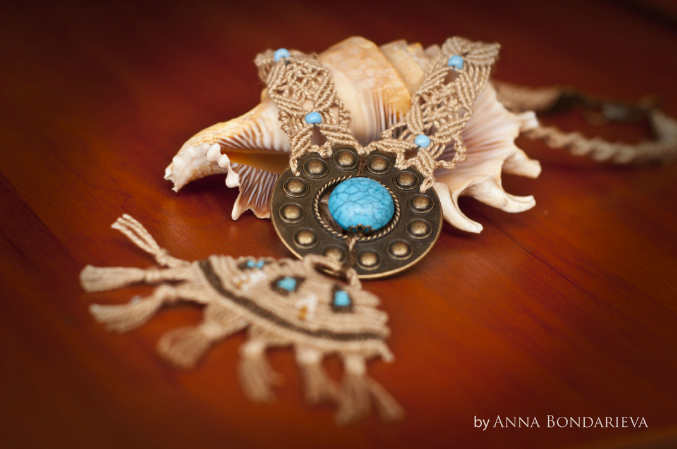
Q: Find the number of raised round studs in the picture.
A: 12